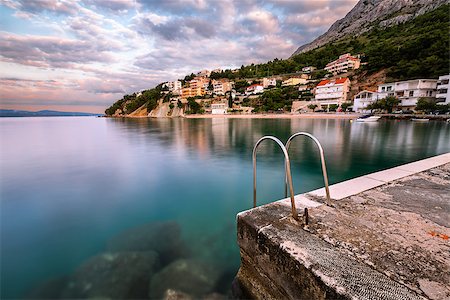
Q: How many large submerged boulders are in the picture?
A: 3